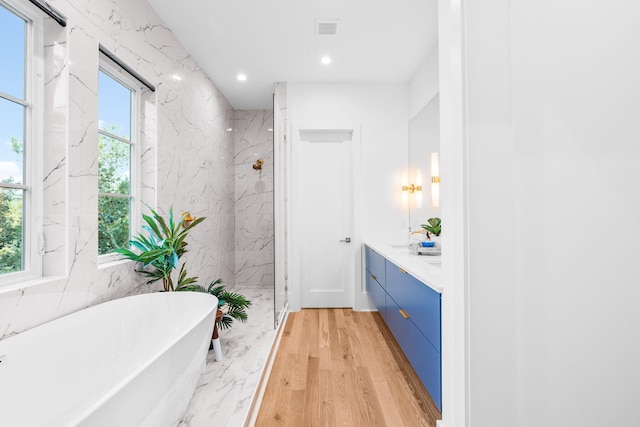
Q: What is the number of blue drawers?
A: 4